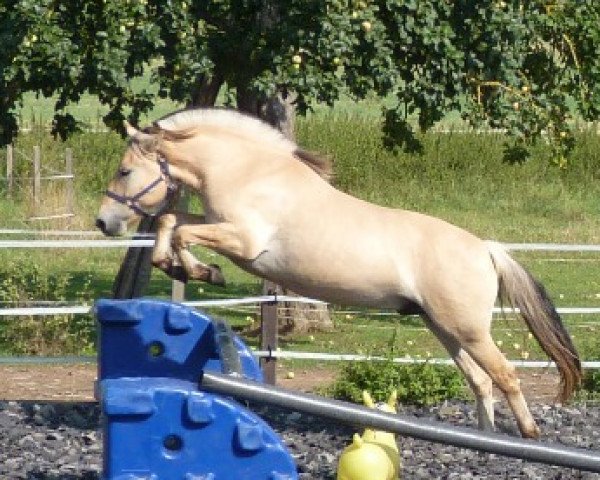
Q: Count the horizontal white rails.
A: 3